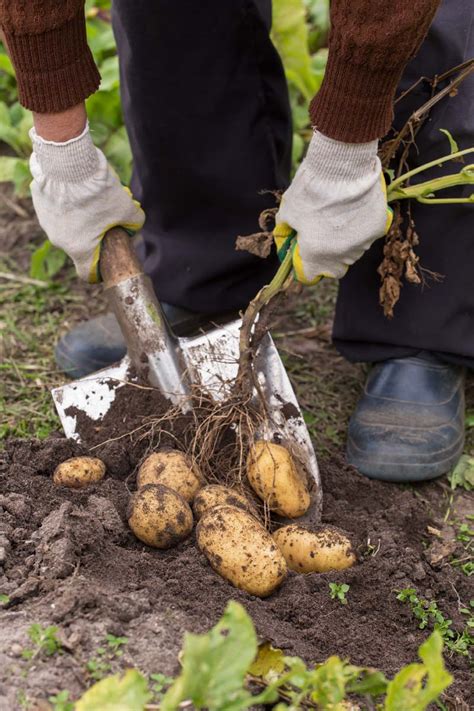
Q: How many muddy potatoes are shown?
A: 7